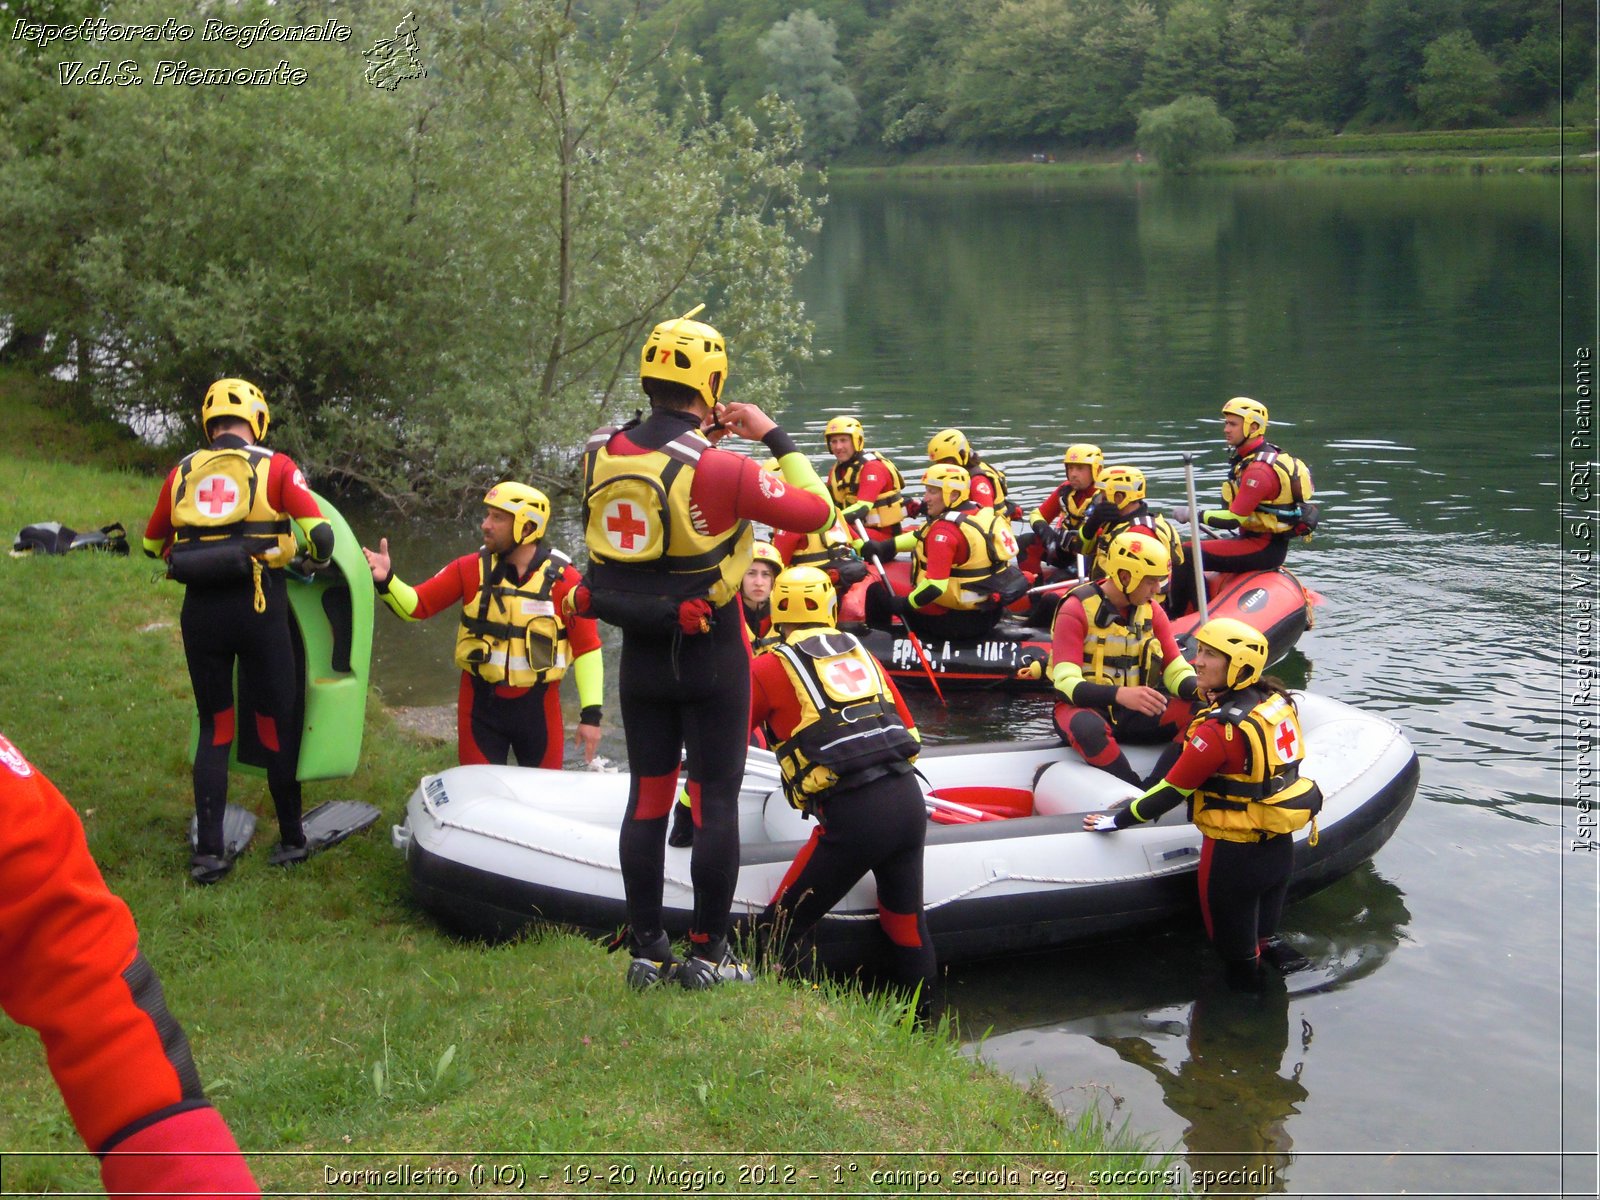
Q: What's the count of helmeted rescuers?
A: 14